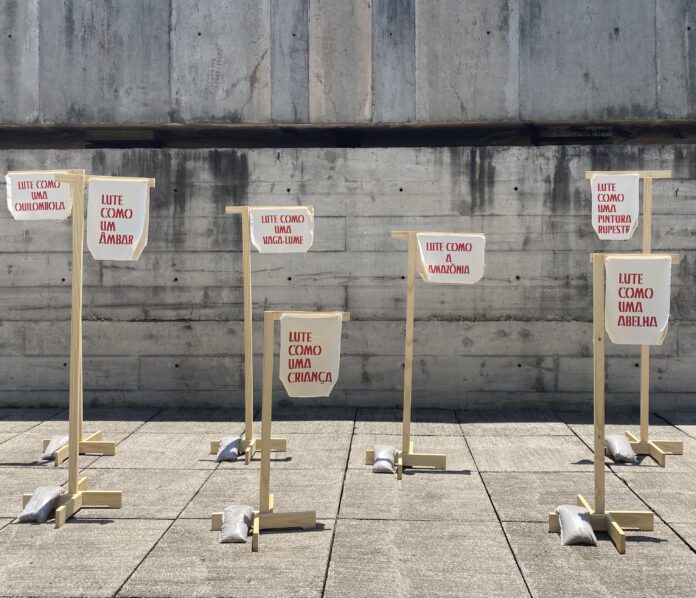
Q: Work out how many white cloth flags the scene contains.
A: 7